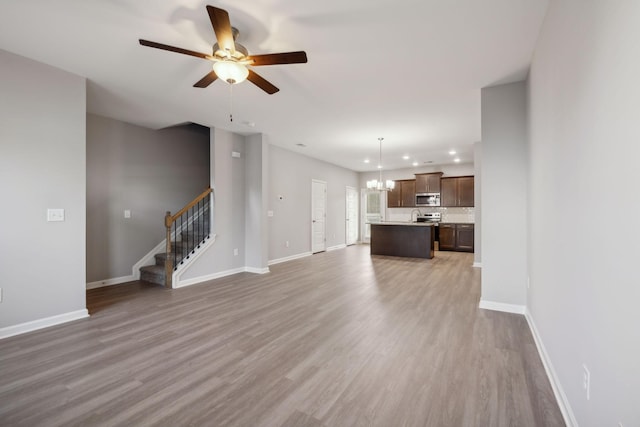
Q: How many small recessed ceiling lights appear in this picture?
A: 6